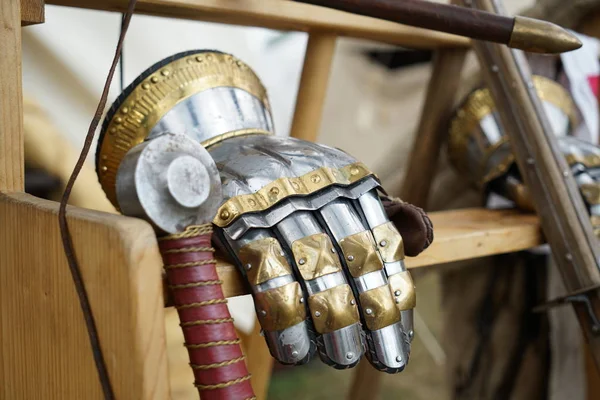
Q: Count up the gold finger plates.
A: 8